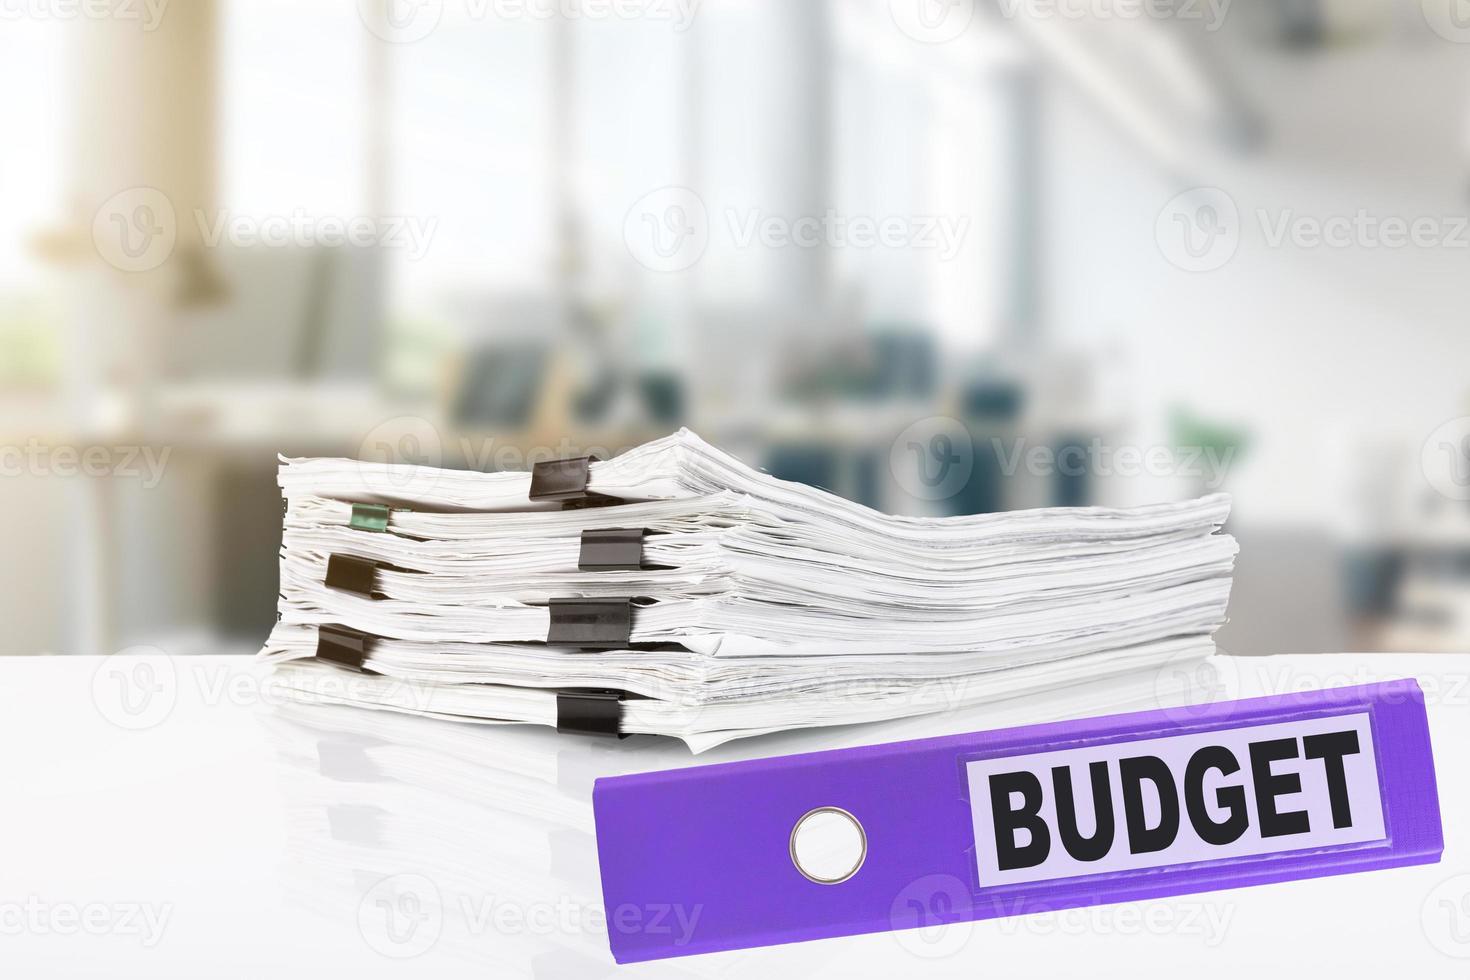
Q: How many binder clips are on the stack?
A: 7